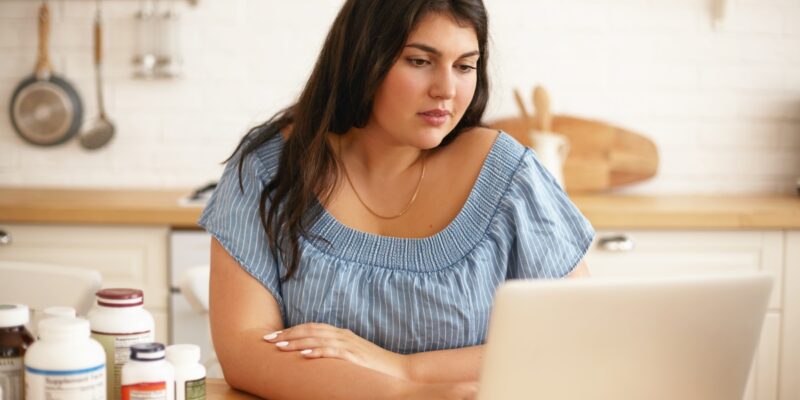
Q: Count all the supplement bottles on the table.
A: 6